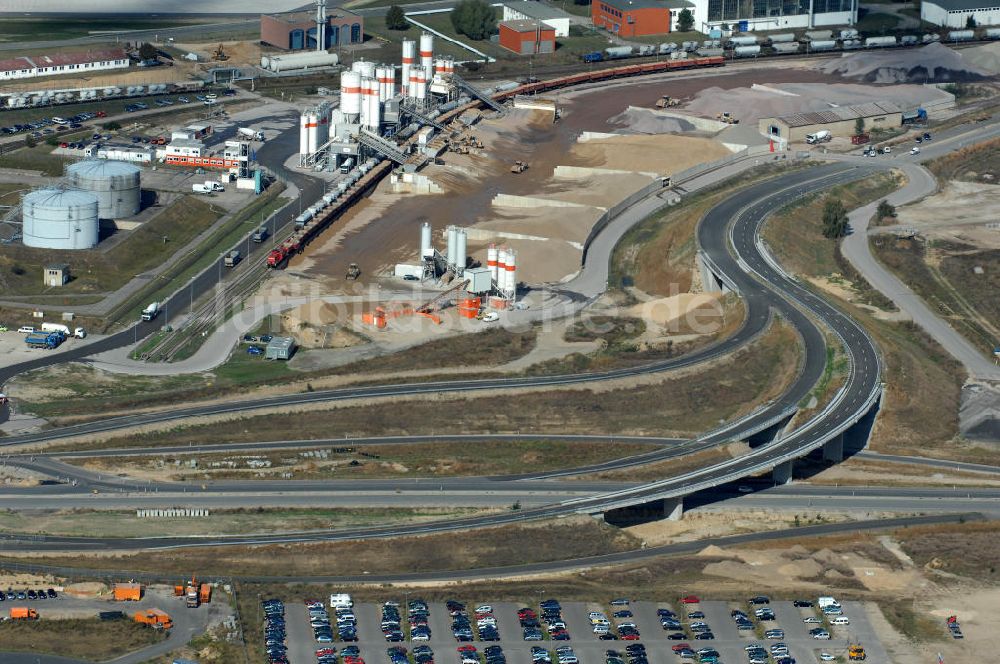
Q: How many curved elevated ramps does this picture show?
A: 2